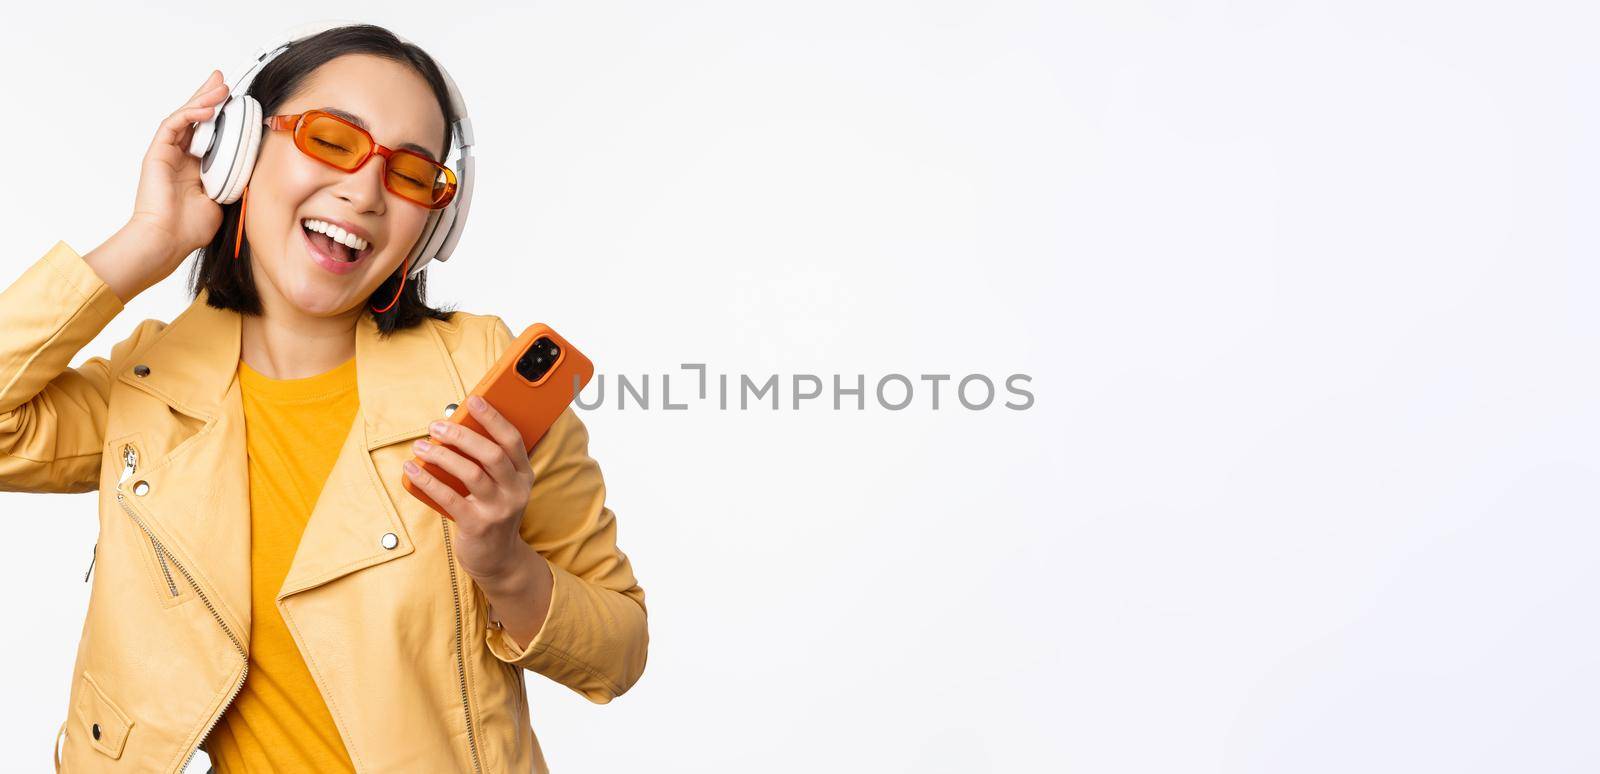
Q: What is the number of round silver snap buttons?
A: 5